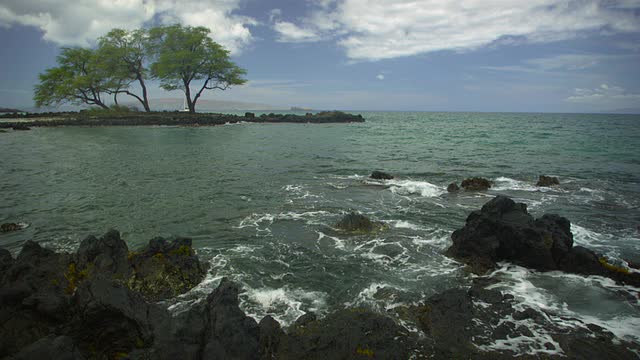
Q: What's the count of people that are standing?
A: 0